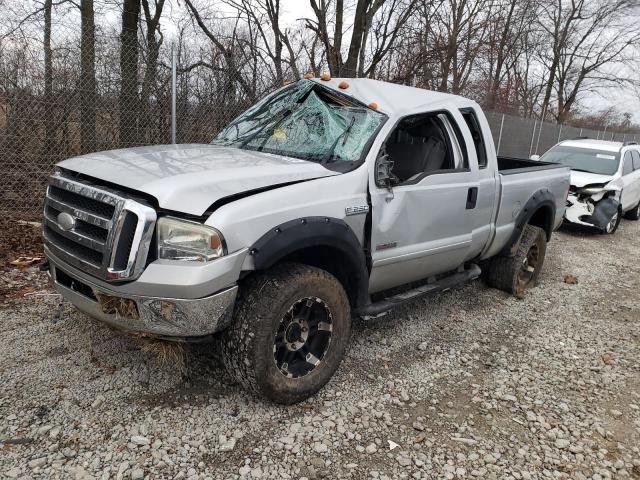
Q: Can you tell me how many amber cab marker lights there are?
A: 5